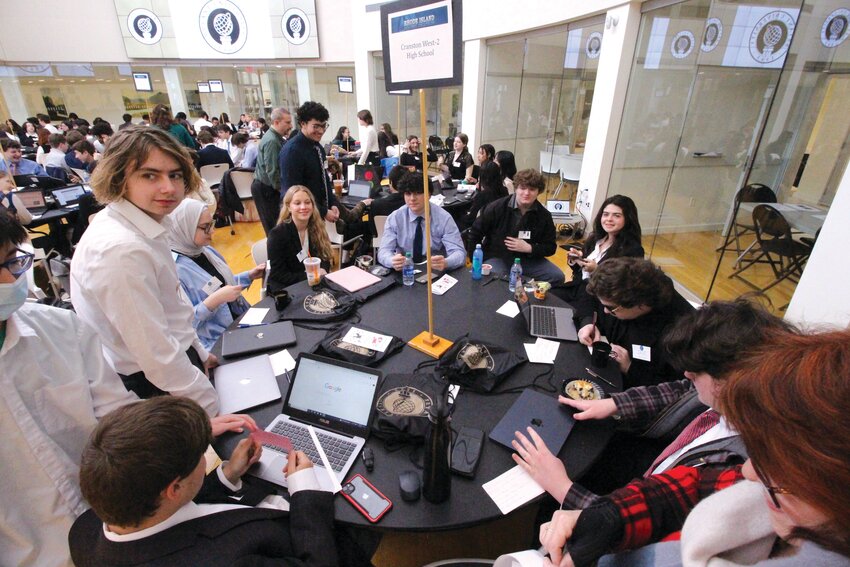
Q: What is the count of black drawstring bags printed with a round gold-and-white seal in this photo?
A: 4